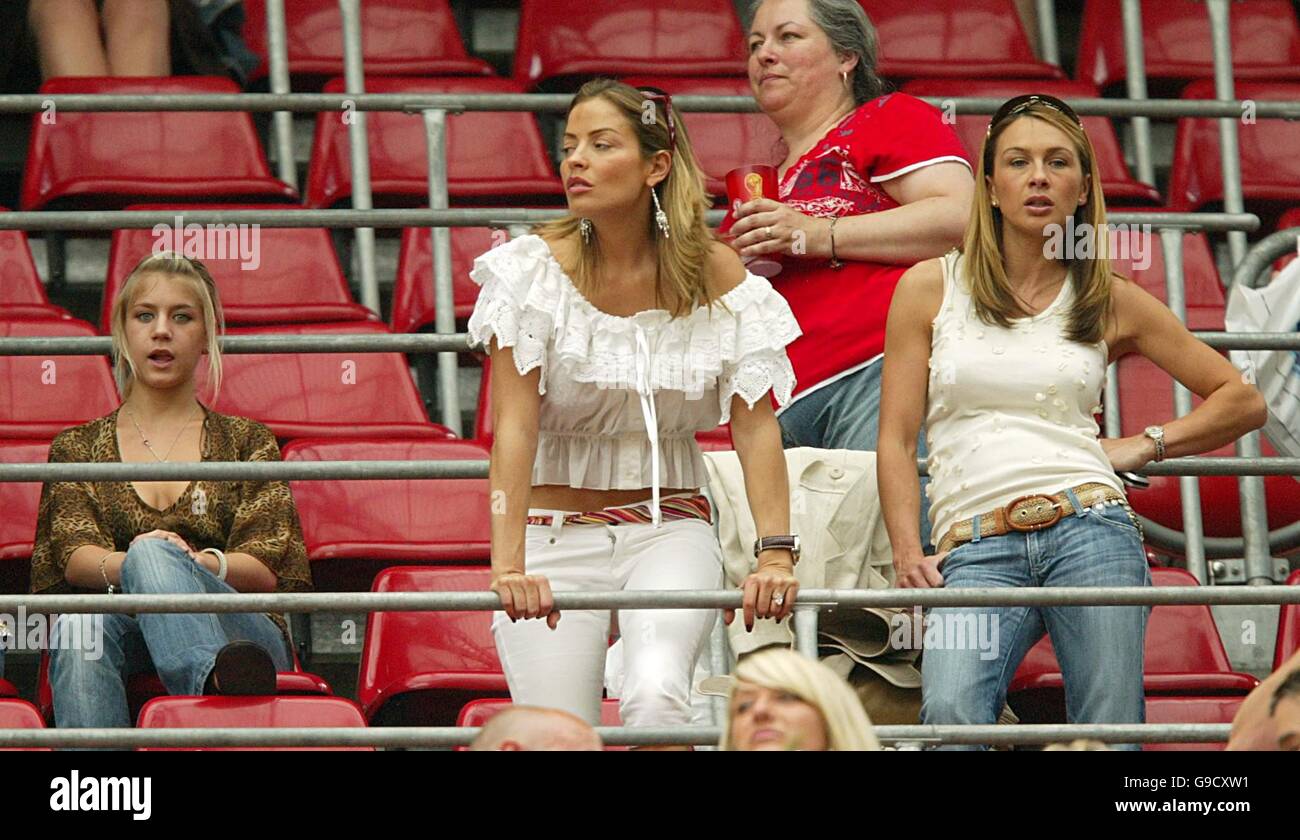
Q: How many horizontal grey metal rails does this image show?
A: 6